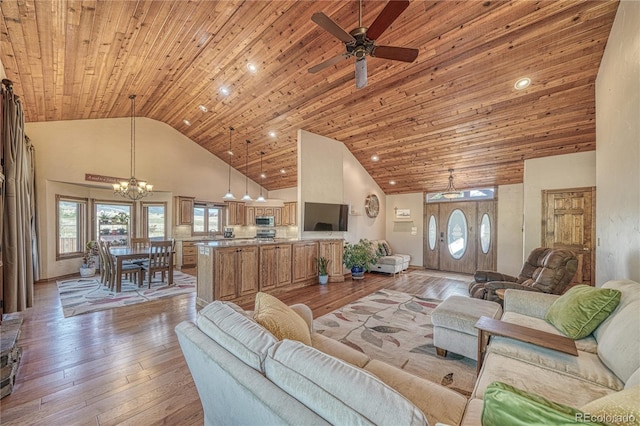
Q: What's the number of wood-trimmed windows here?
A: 4